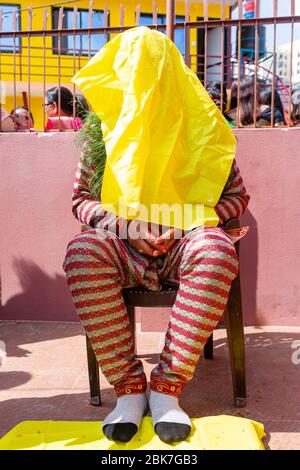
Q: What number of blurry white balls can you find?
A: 0